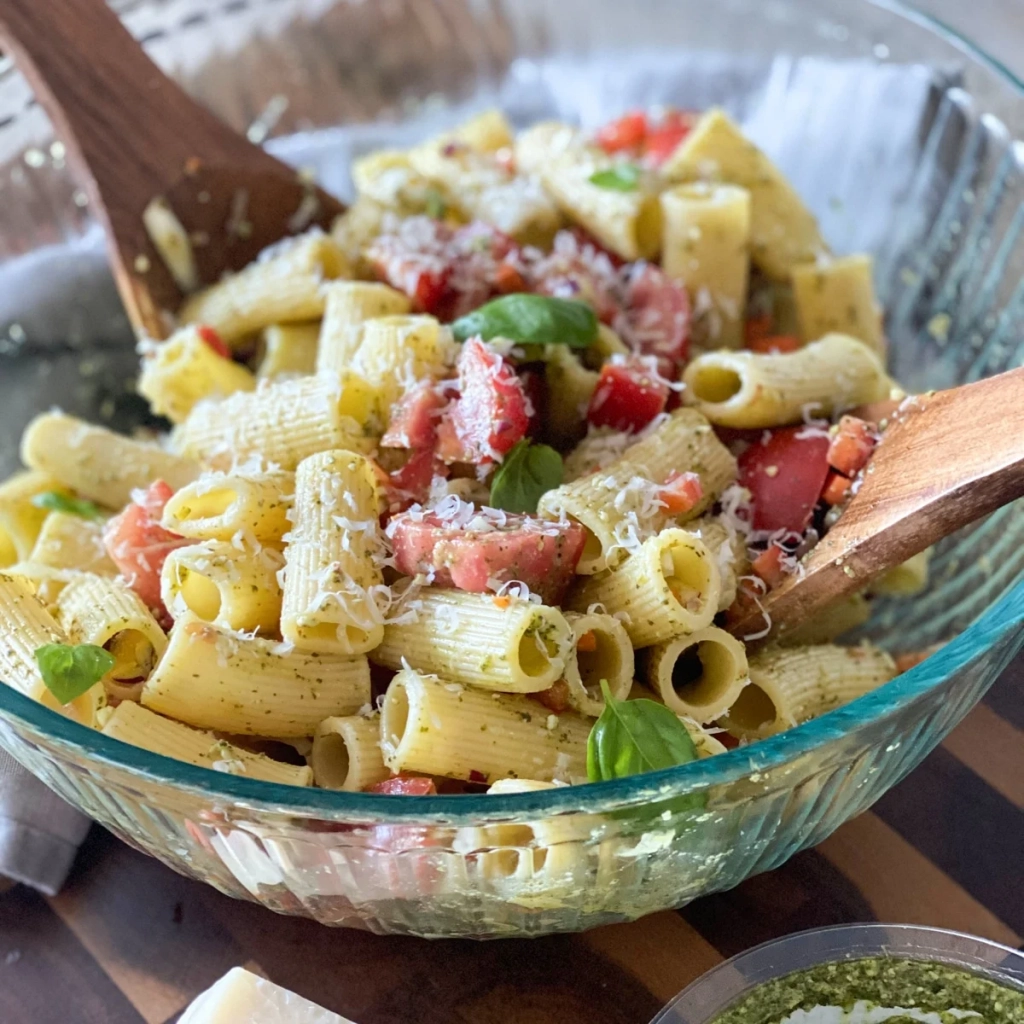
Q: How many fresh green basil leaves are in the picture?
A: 6